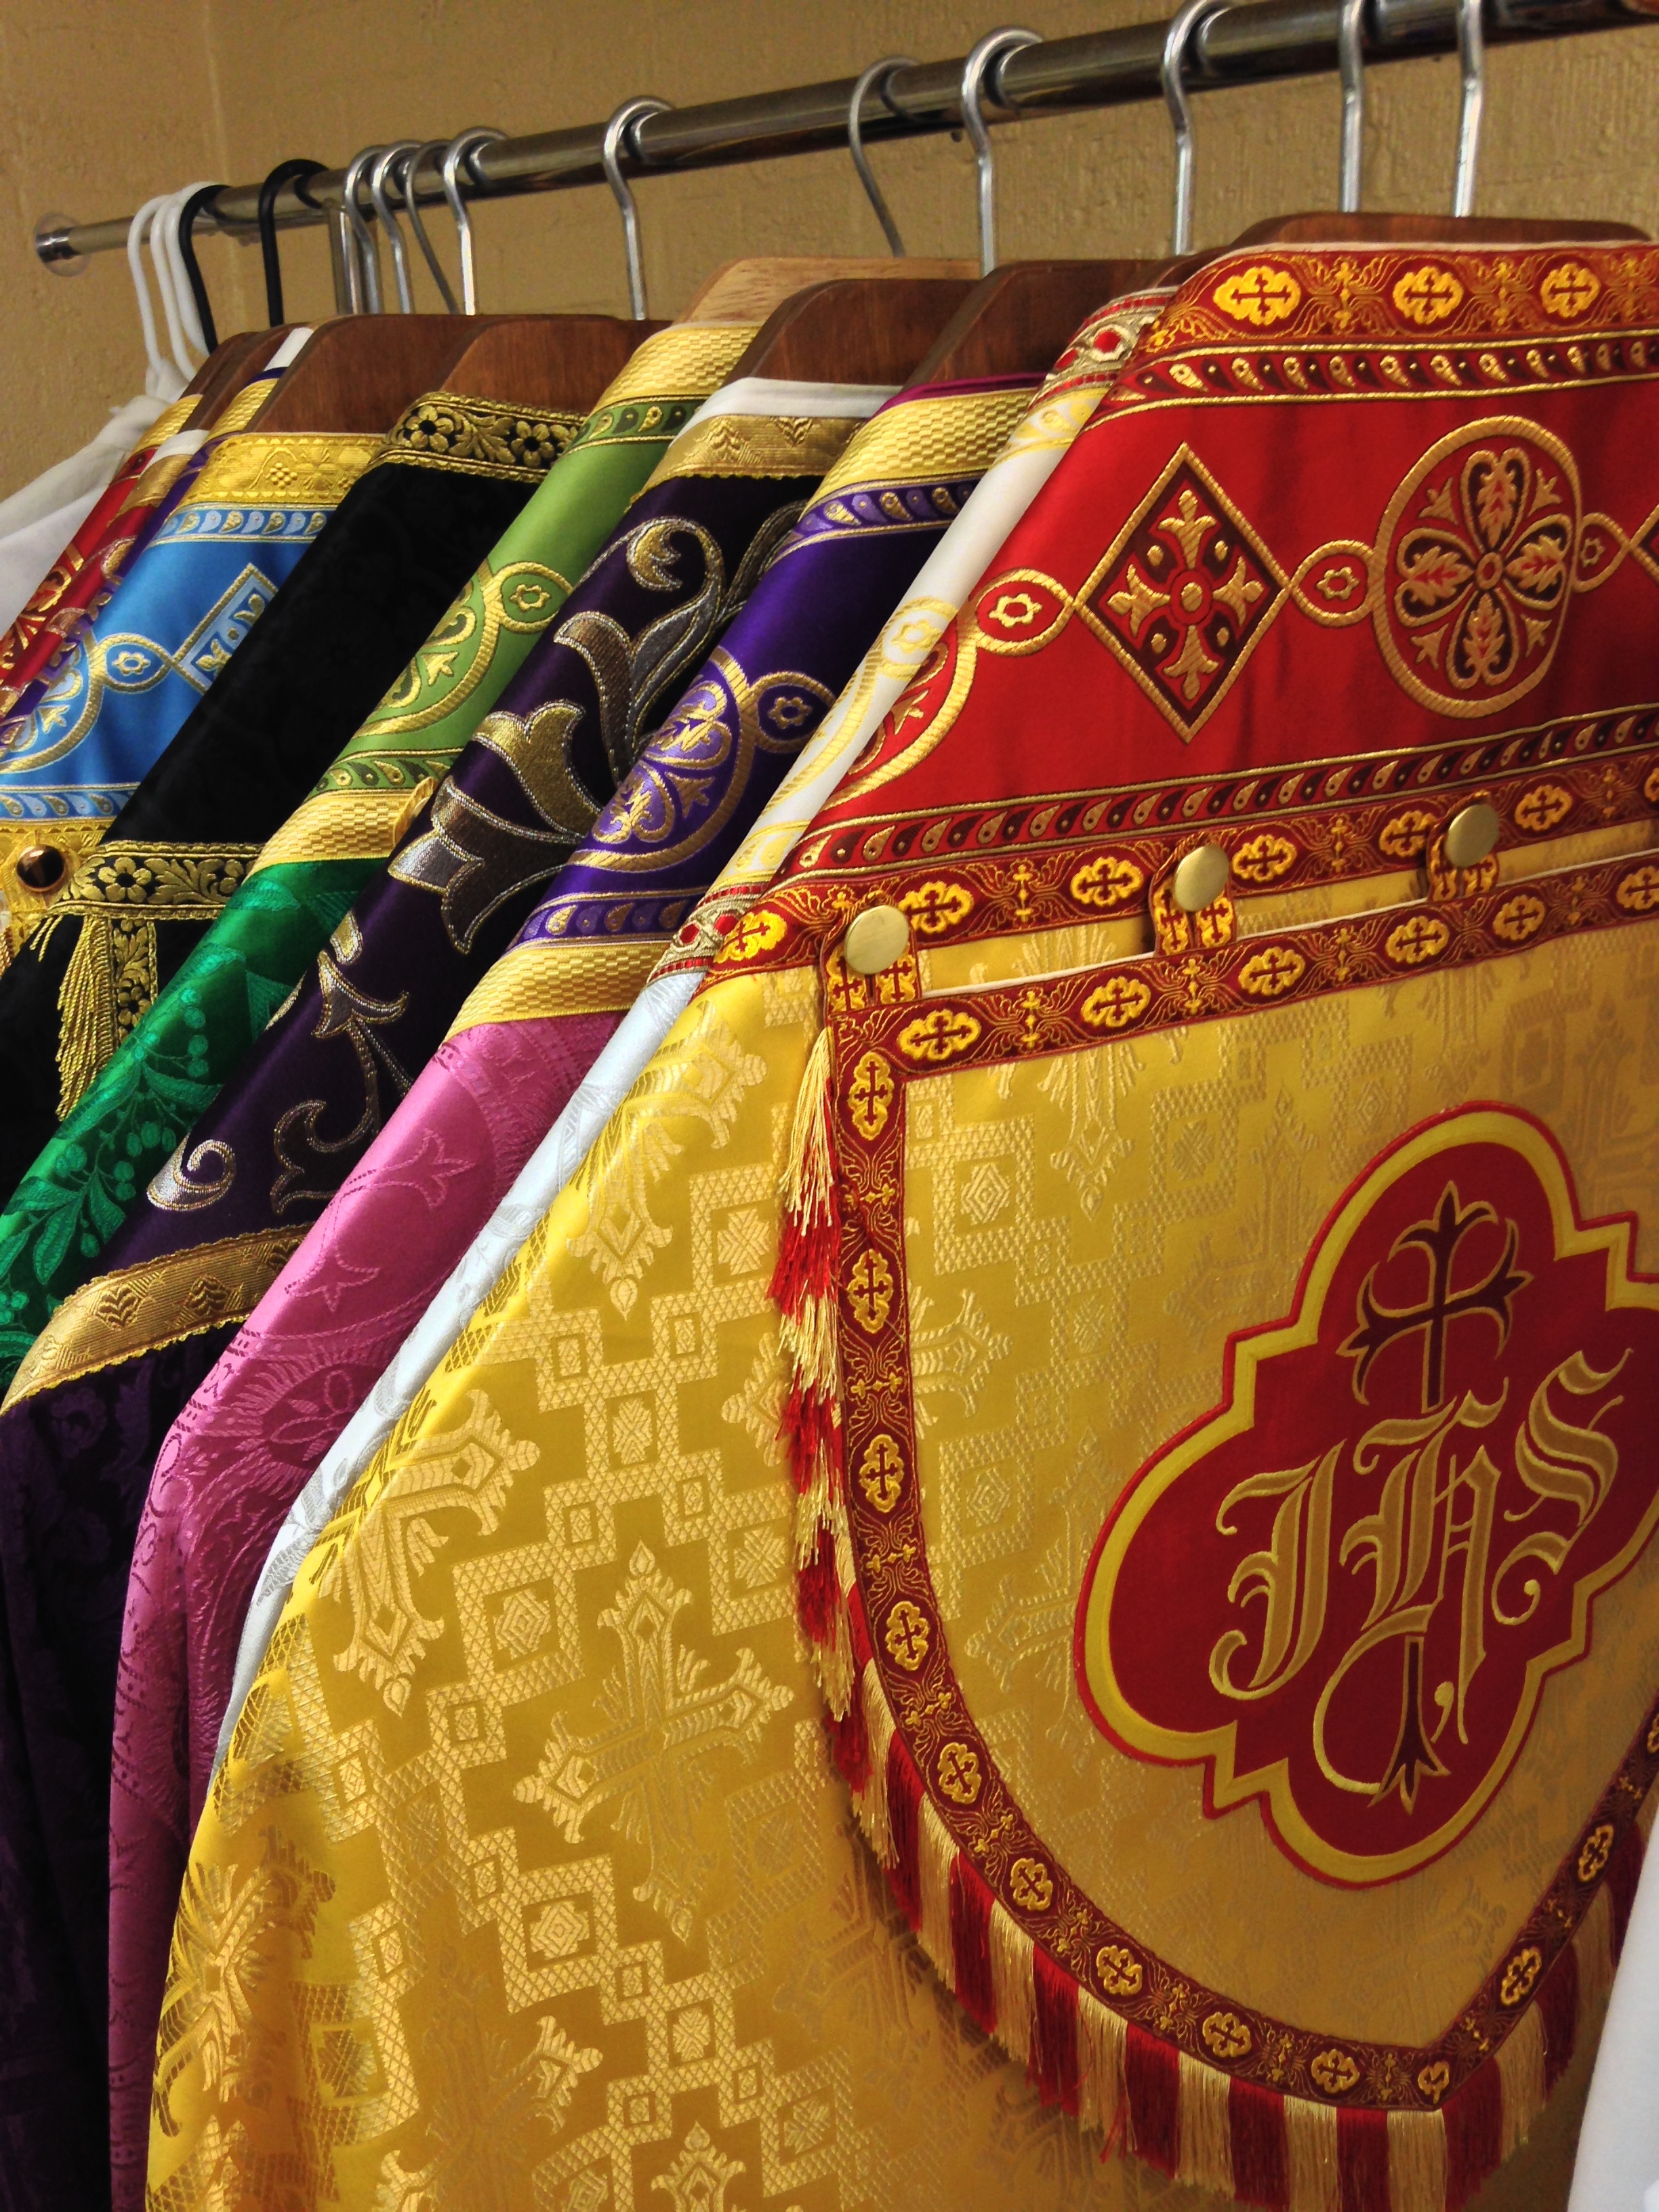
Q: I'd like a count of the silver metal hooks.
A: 10